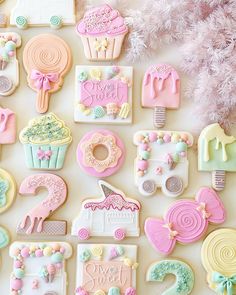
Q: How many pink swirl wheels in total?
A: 2